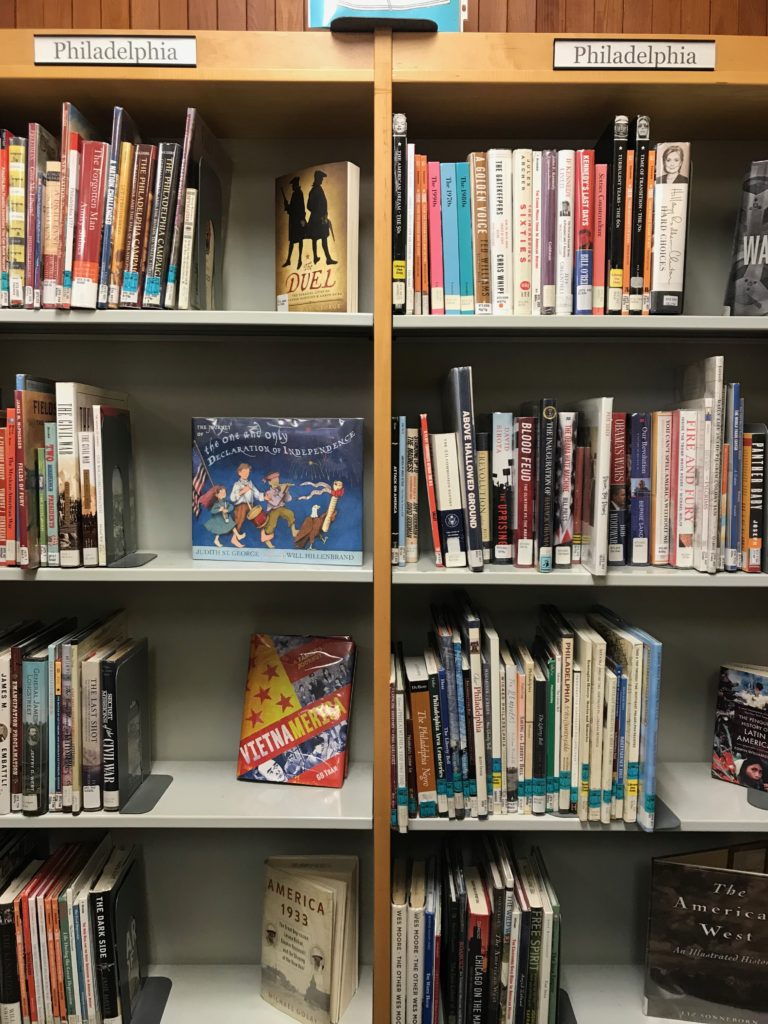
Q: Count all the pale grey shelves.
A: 8